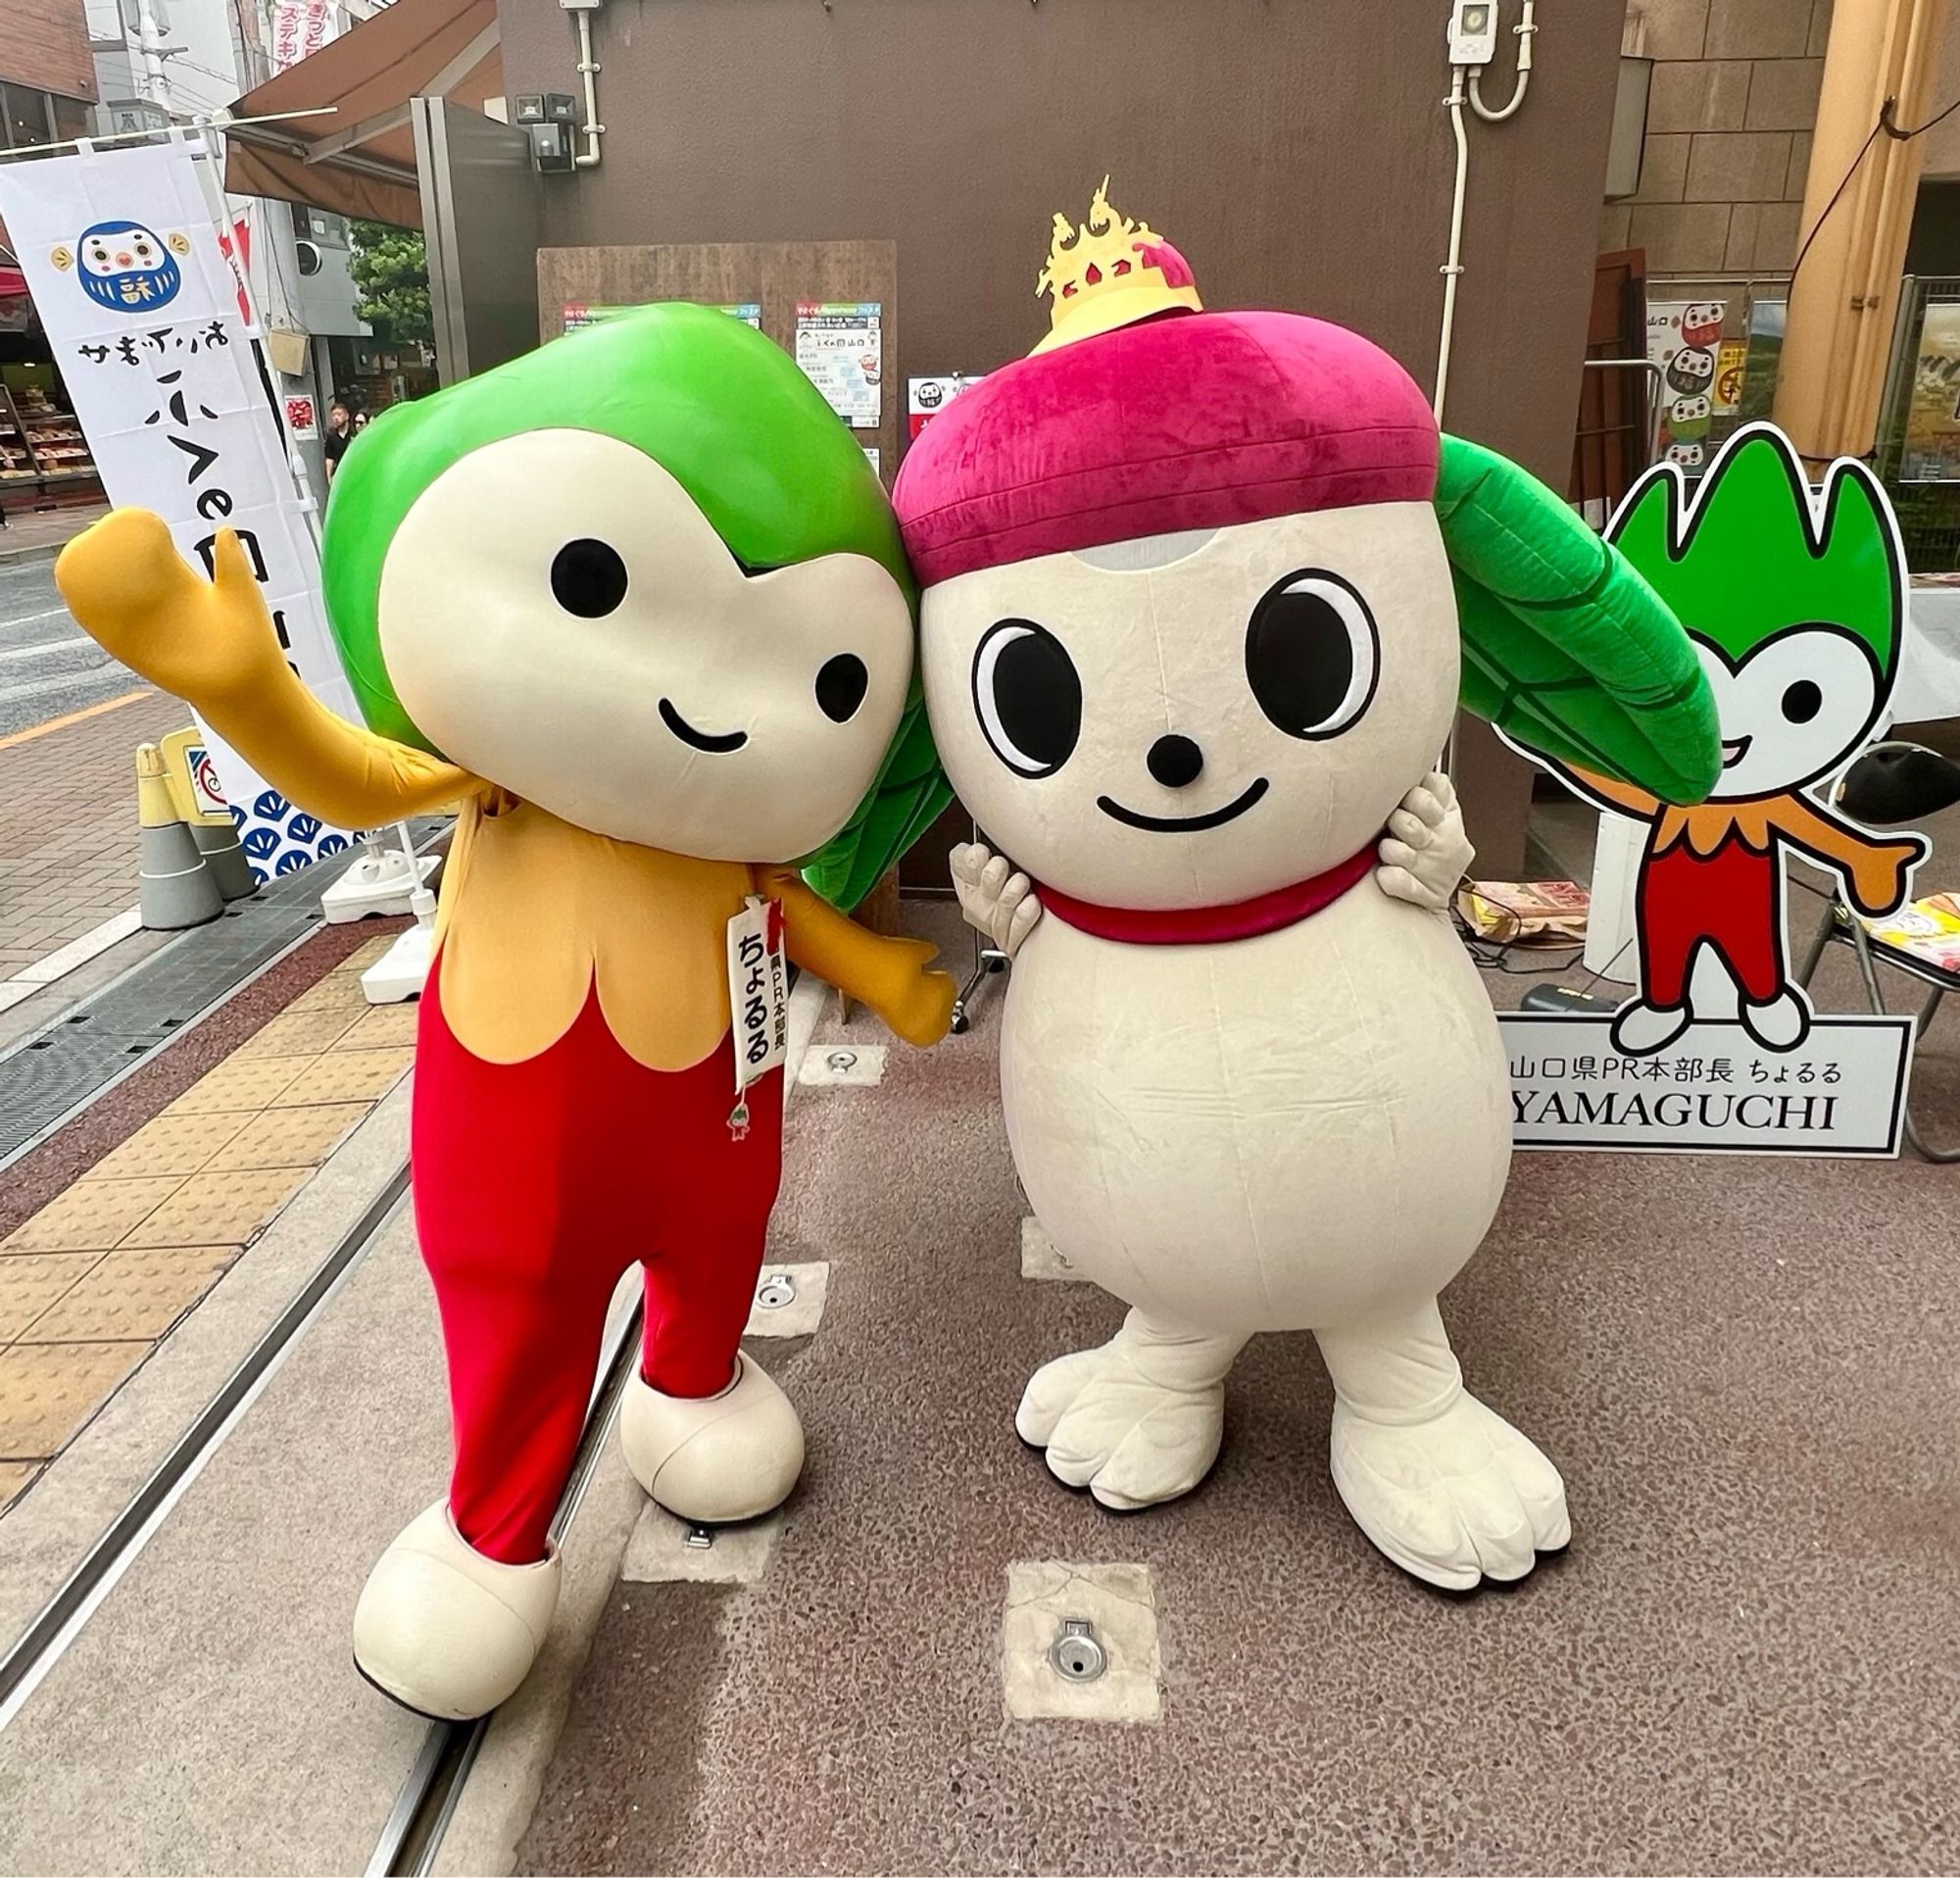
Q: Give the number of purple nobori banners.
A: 0